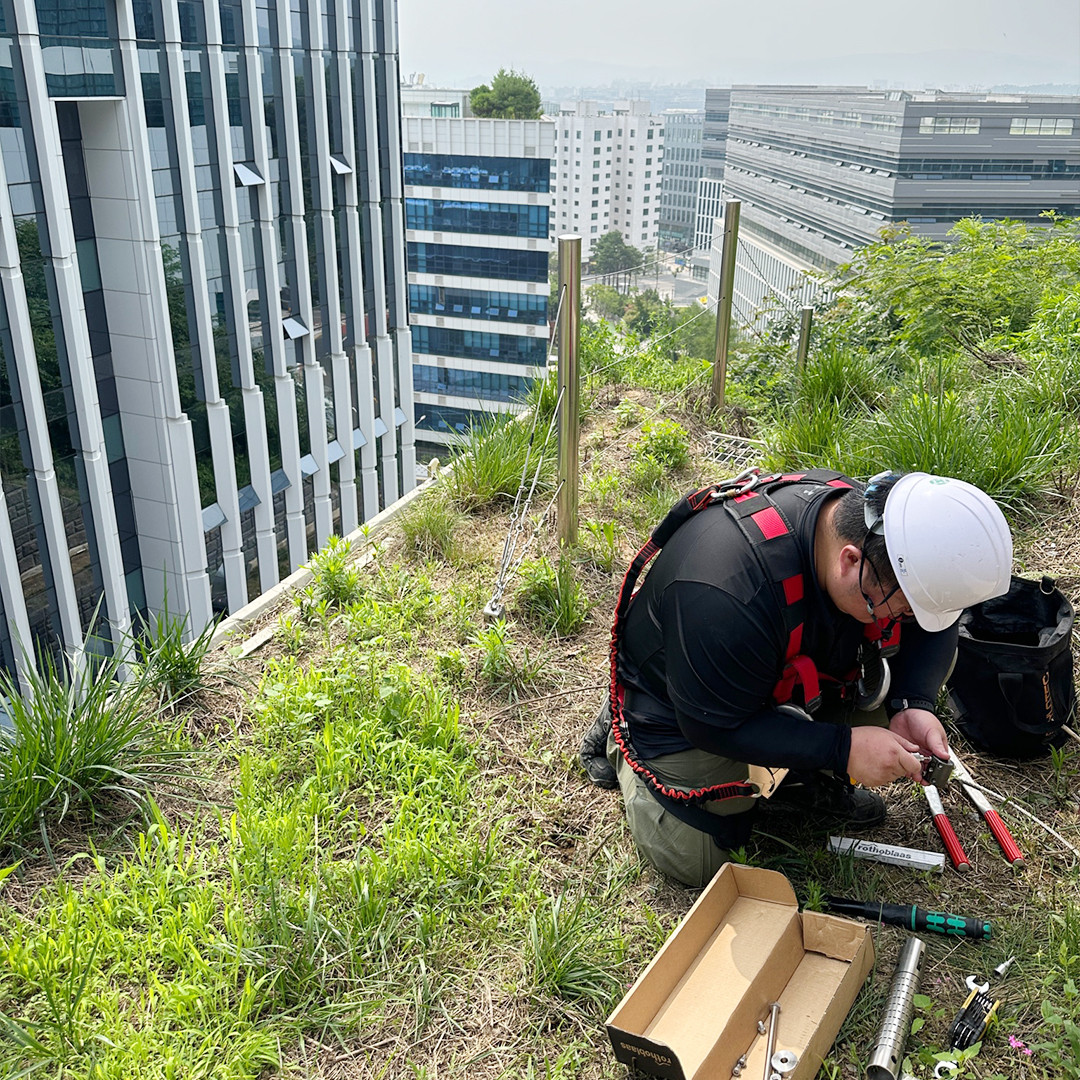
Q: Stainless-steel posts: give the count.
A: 3